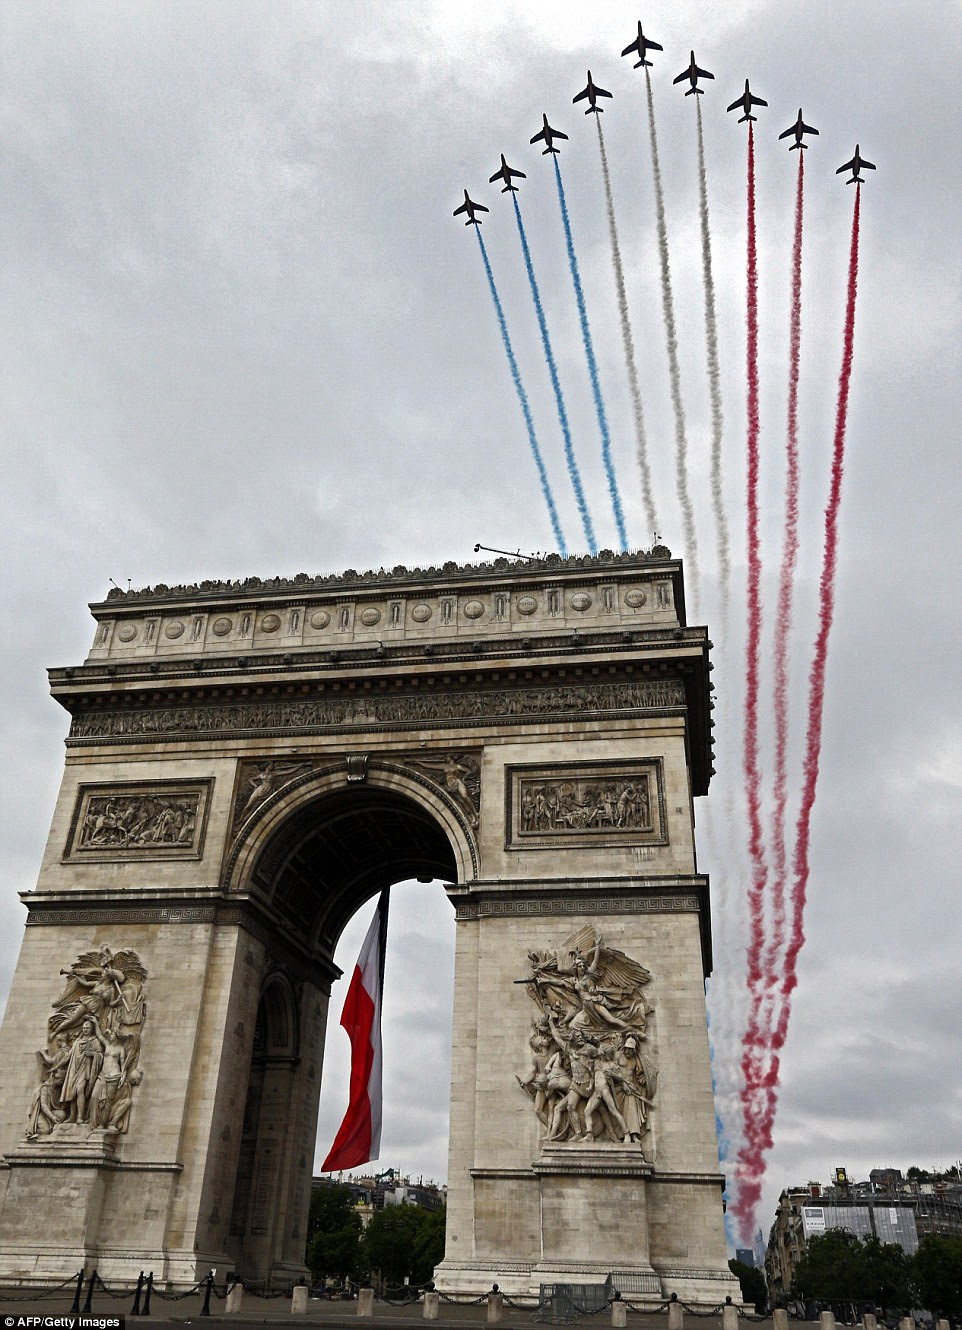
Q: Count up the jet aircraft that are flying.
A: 9